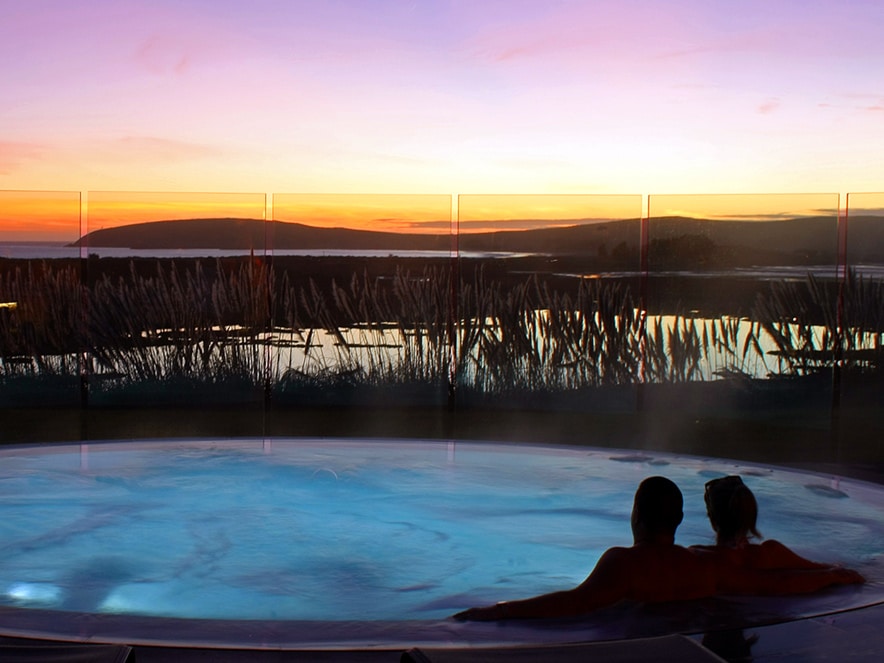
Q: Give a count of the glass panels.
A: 6